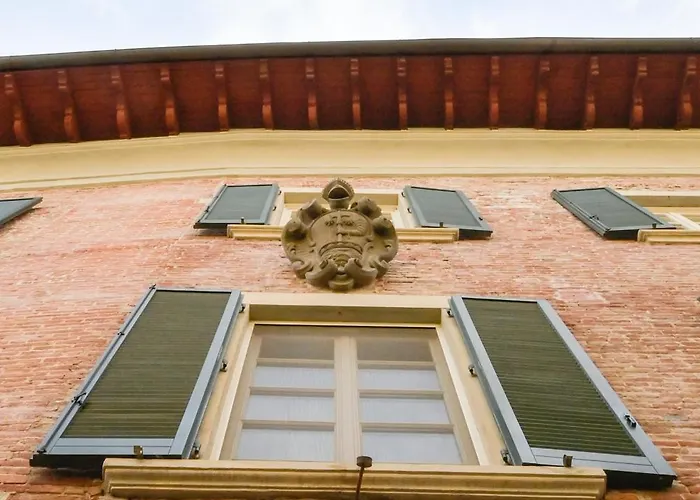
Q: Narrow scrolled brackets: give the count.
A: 15